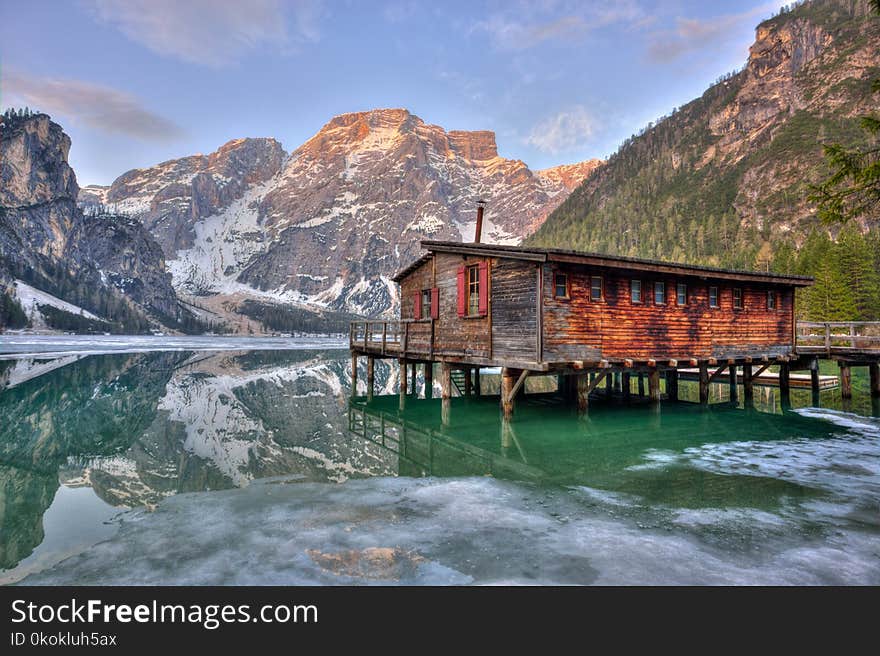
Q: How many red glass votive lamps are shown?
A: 0